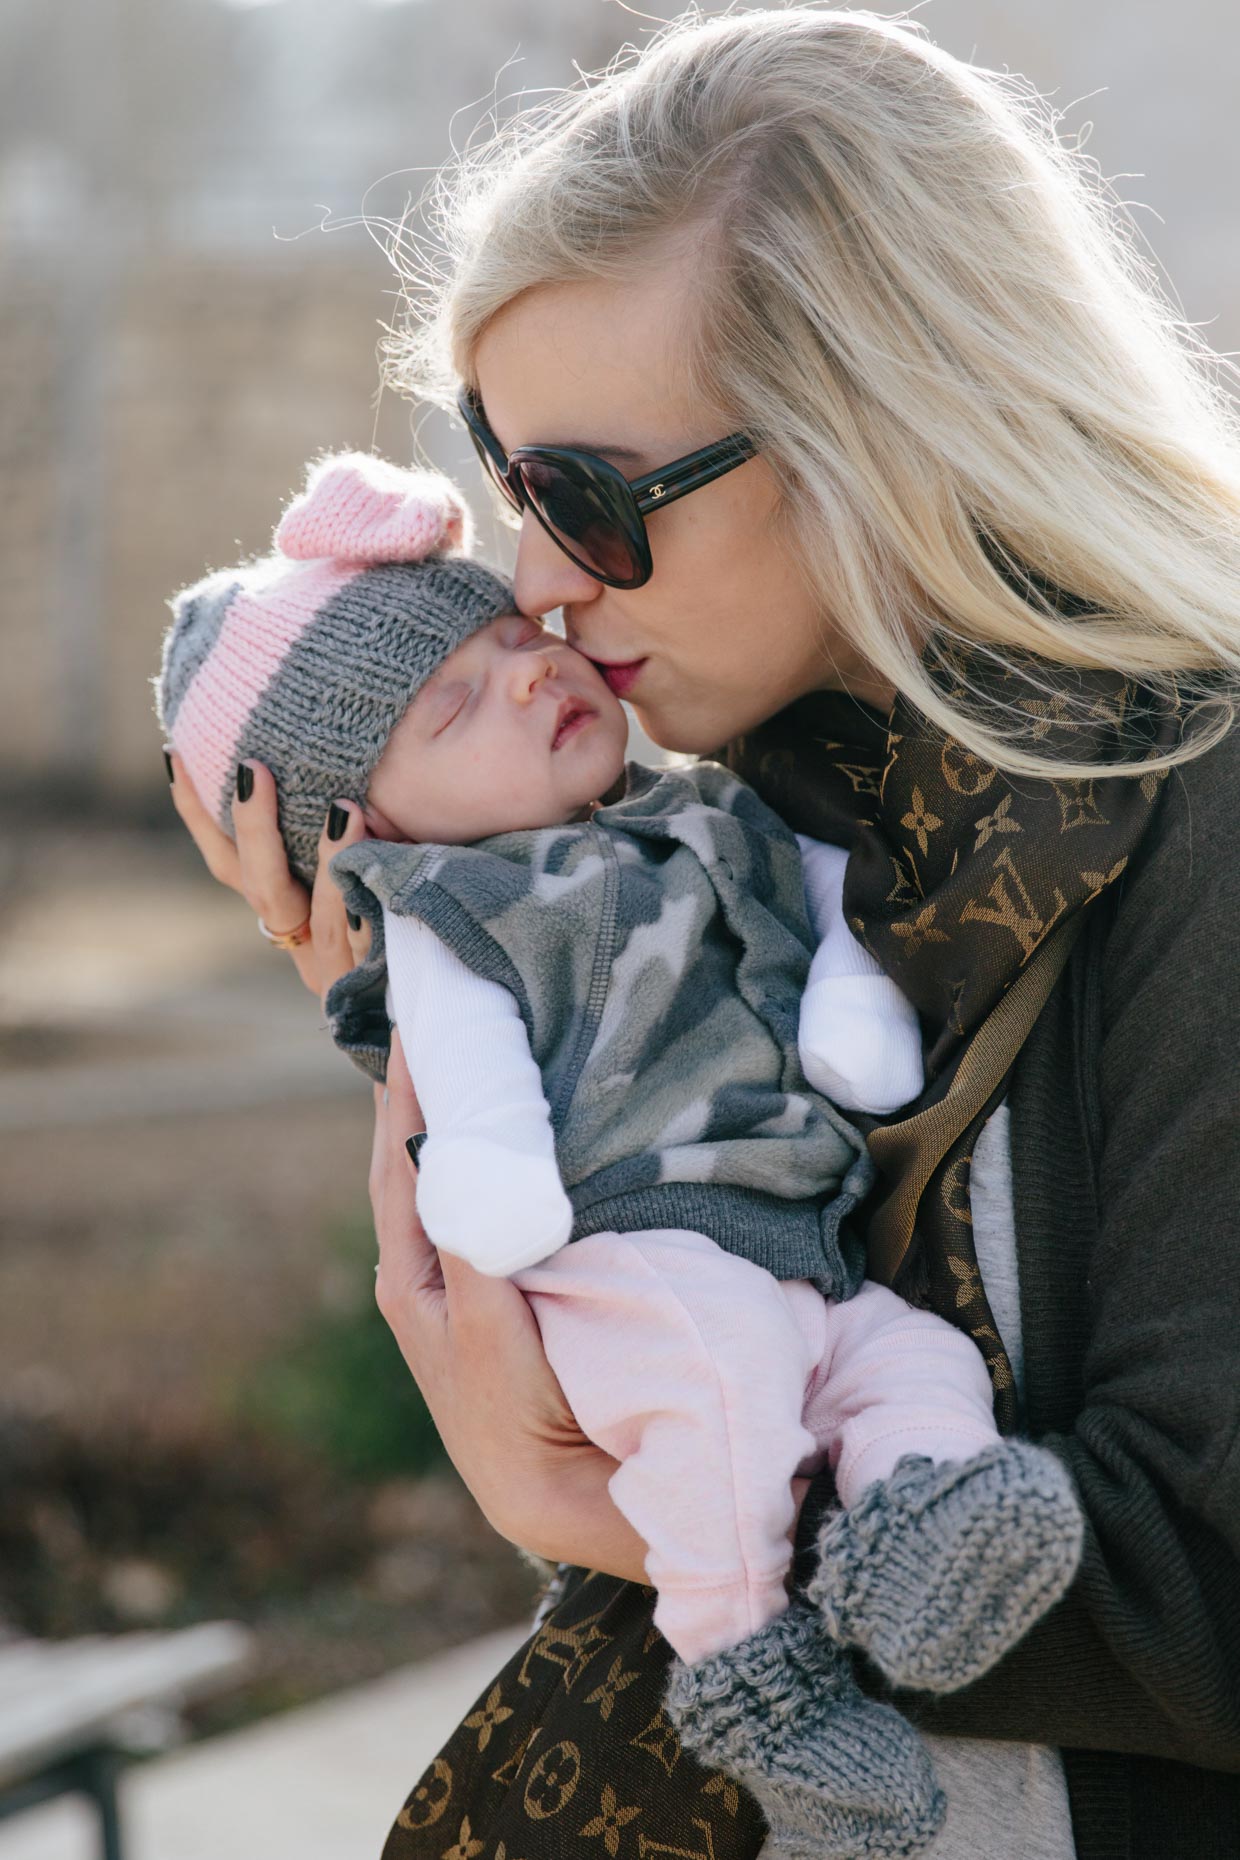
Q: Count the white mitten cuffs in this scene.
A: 2